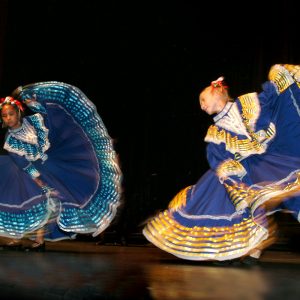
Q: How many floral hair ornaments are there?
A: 2